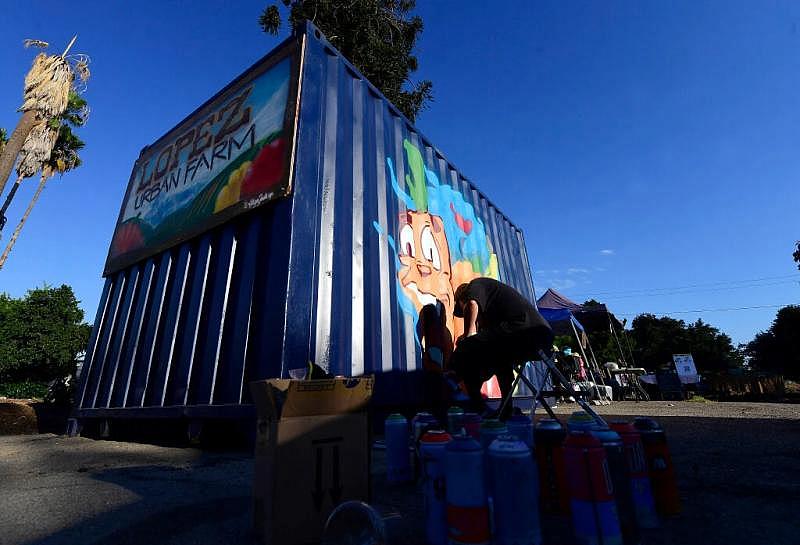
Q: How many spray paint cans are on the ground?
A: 15